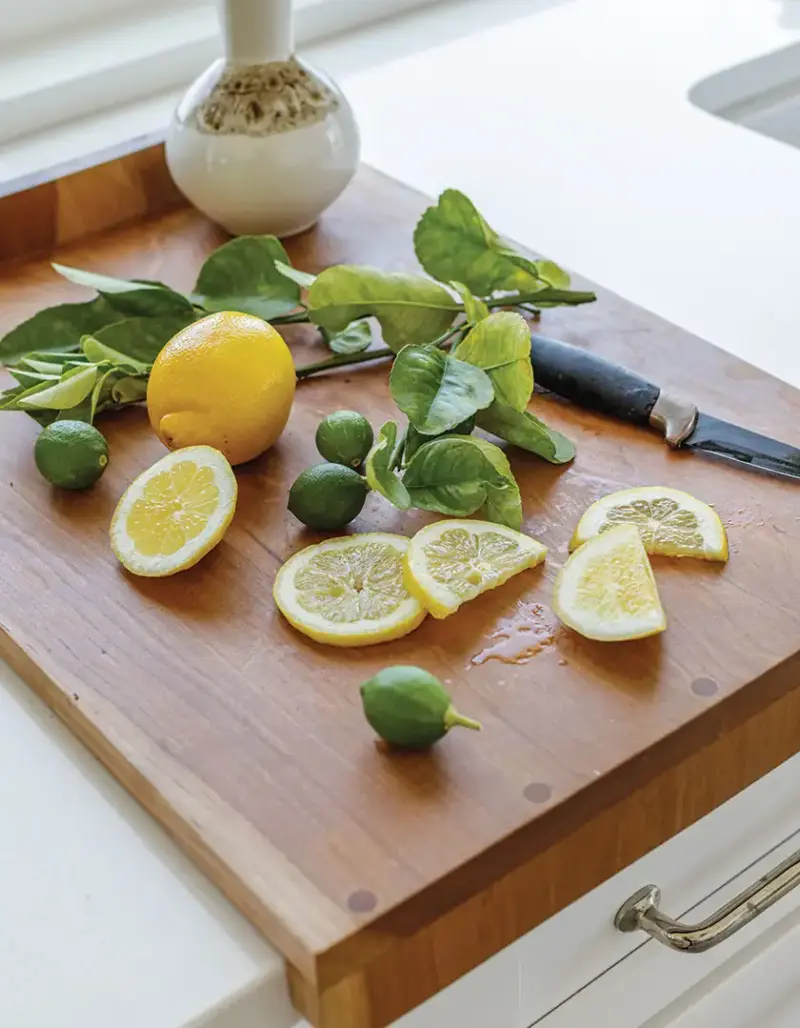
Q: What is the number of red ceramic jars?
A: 0